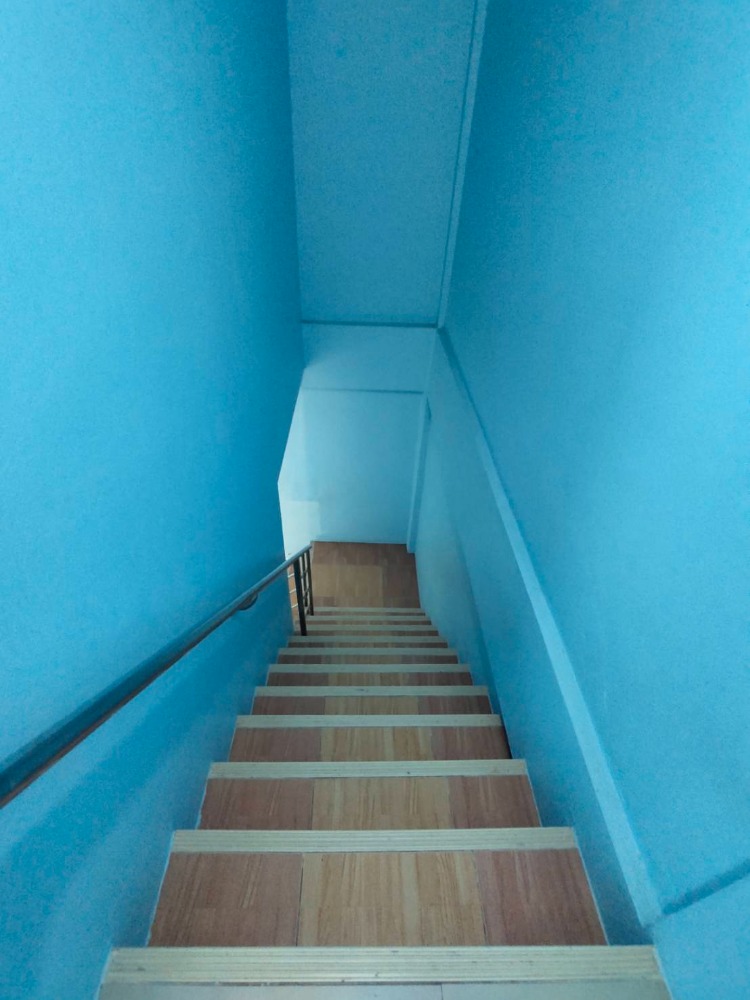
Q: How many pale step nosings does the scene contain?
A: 11